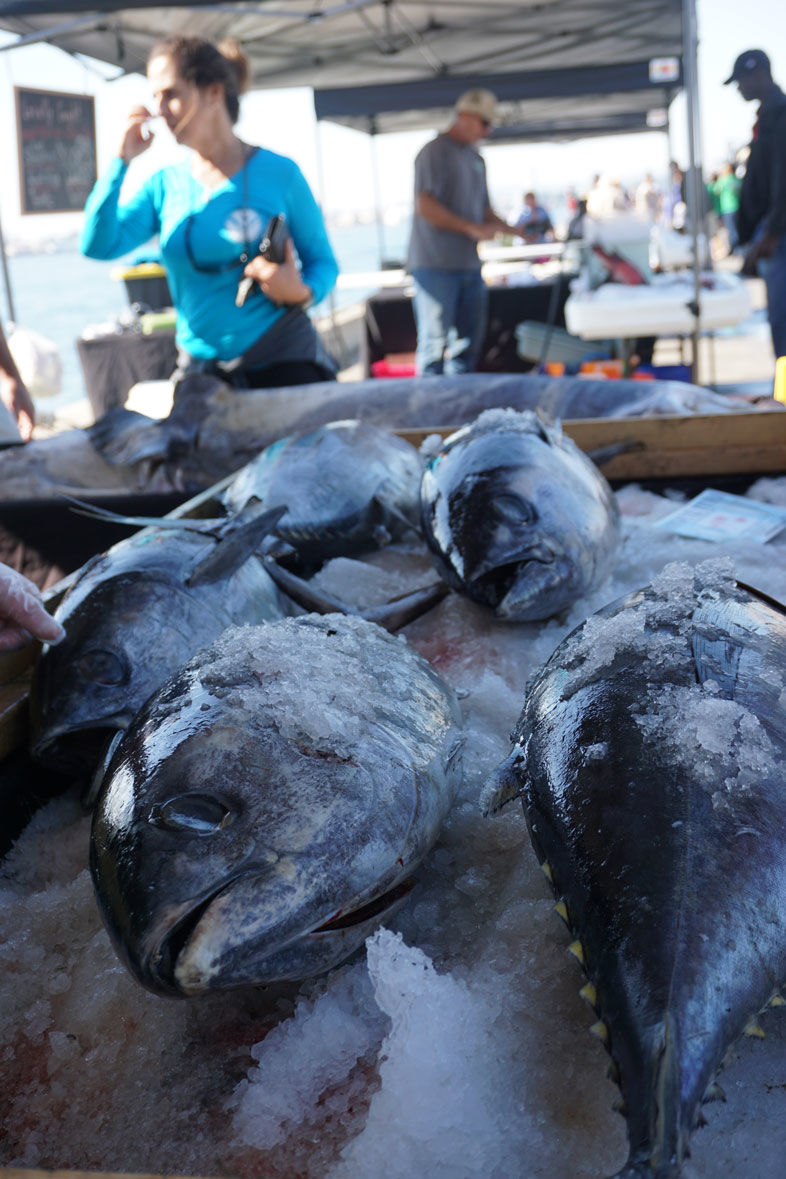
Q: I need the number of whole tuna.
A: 5